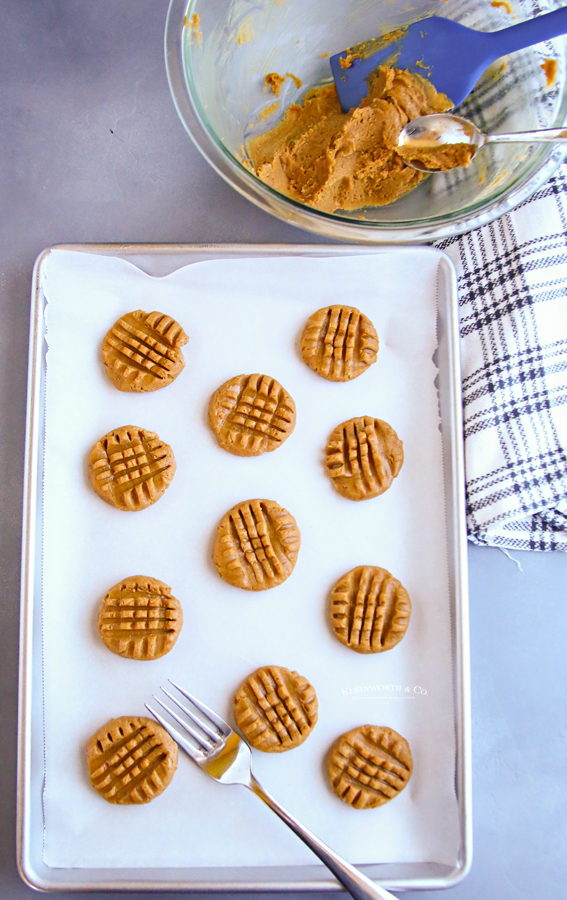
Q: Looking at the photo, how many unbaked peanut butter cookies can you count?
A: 11